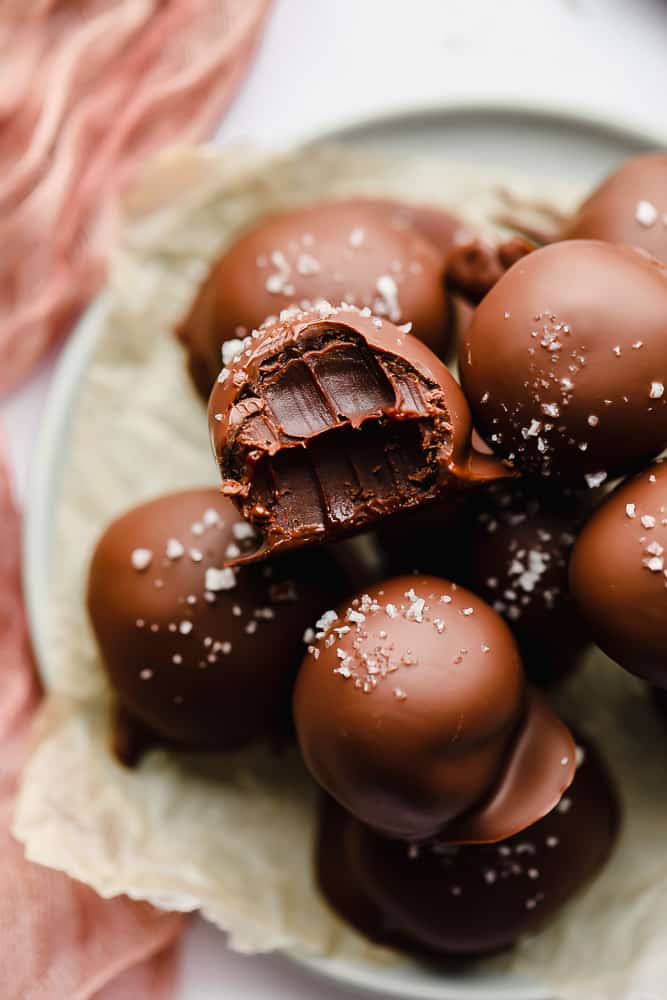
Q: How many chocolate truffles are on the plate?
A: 9